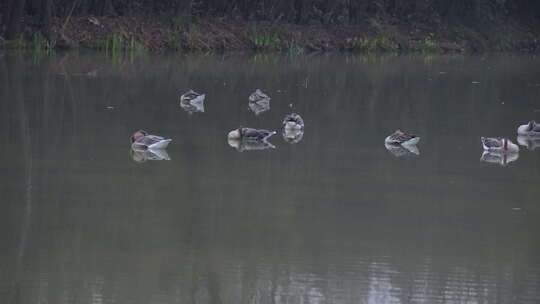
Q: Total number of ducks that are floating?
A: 8